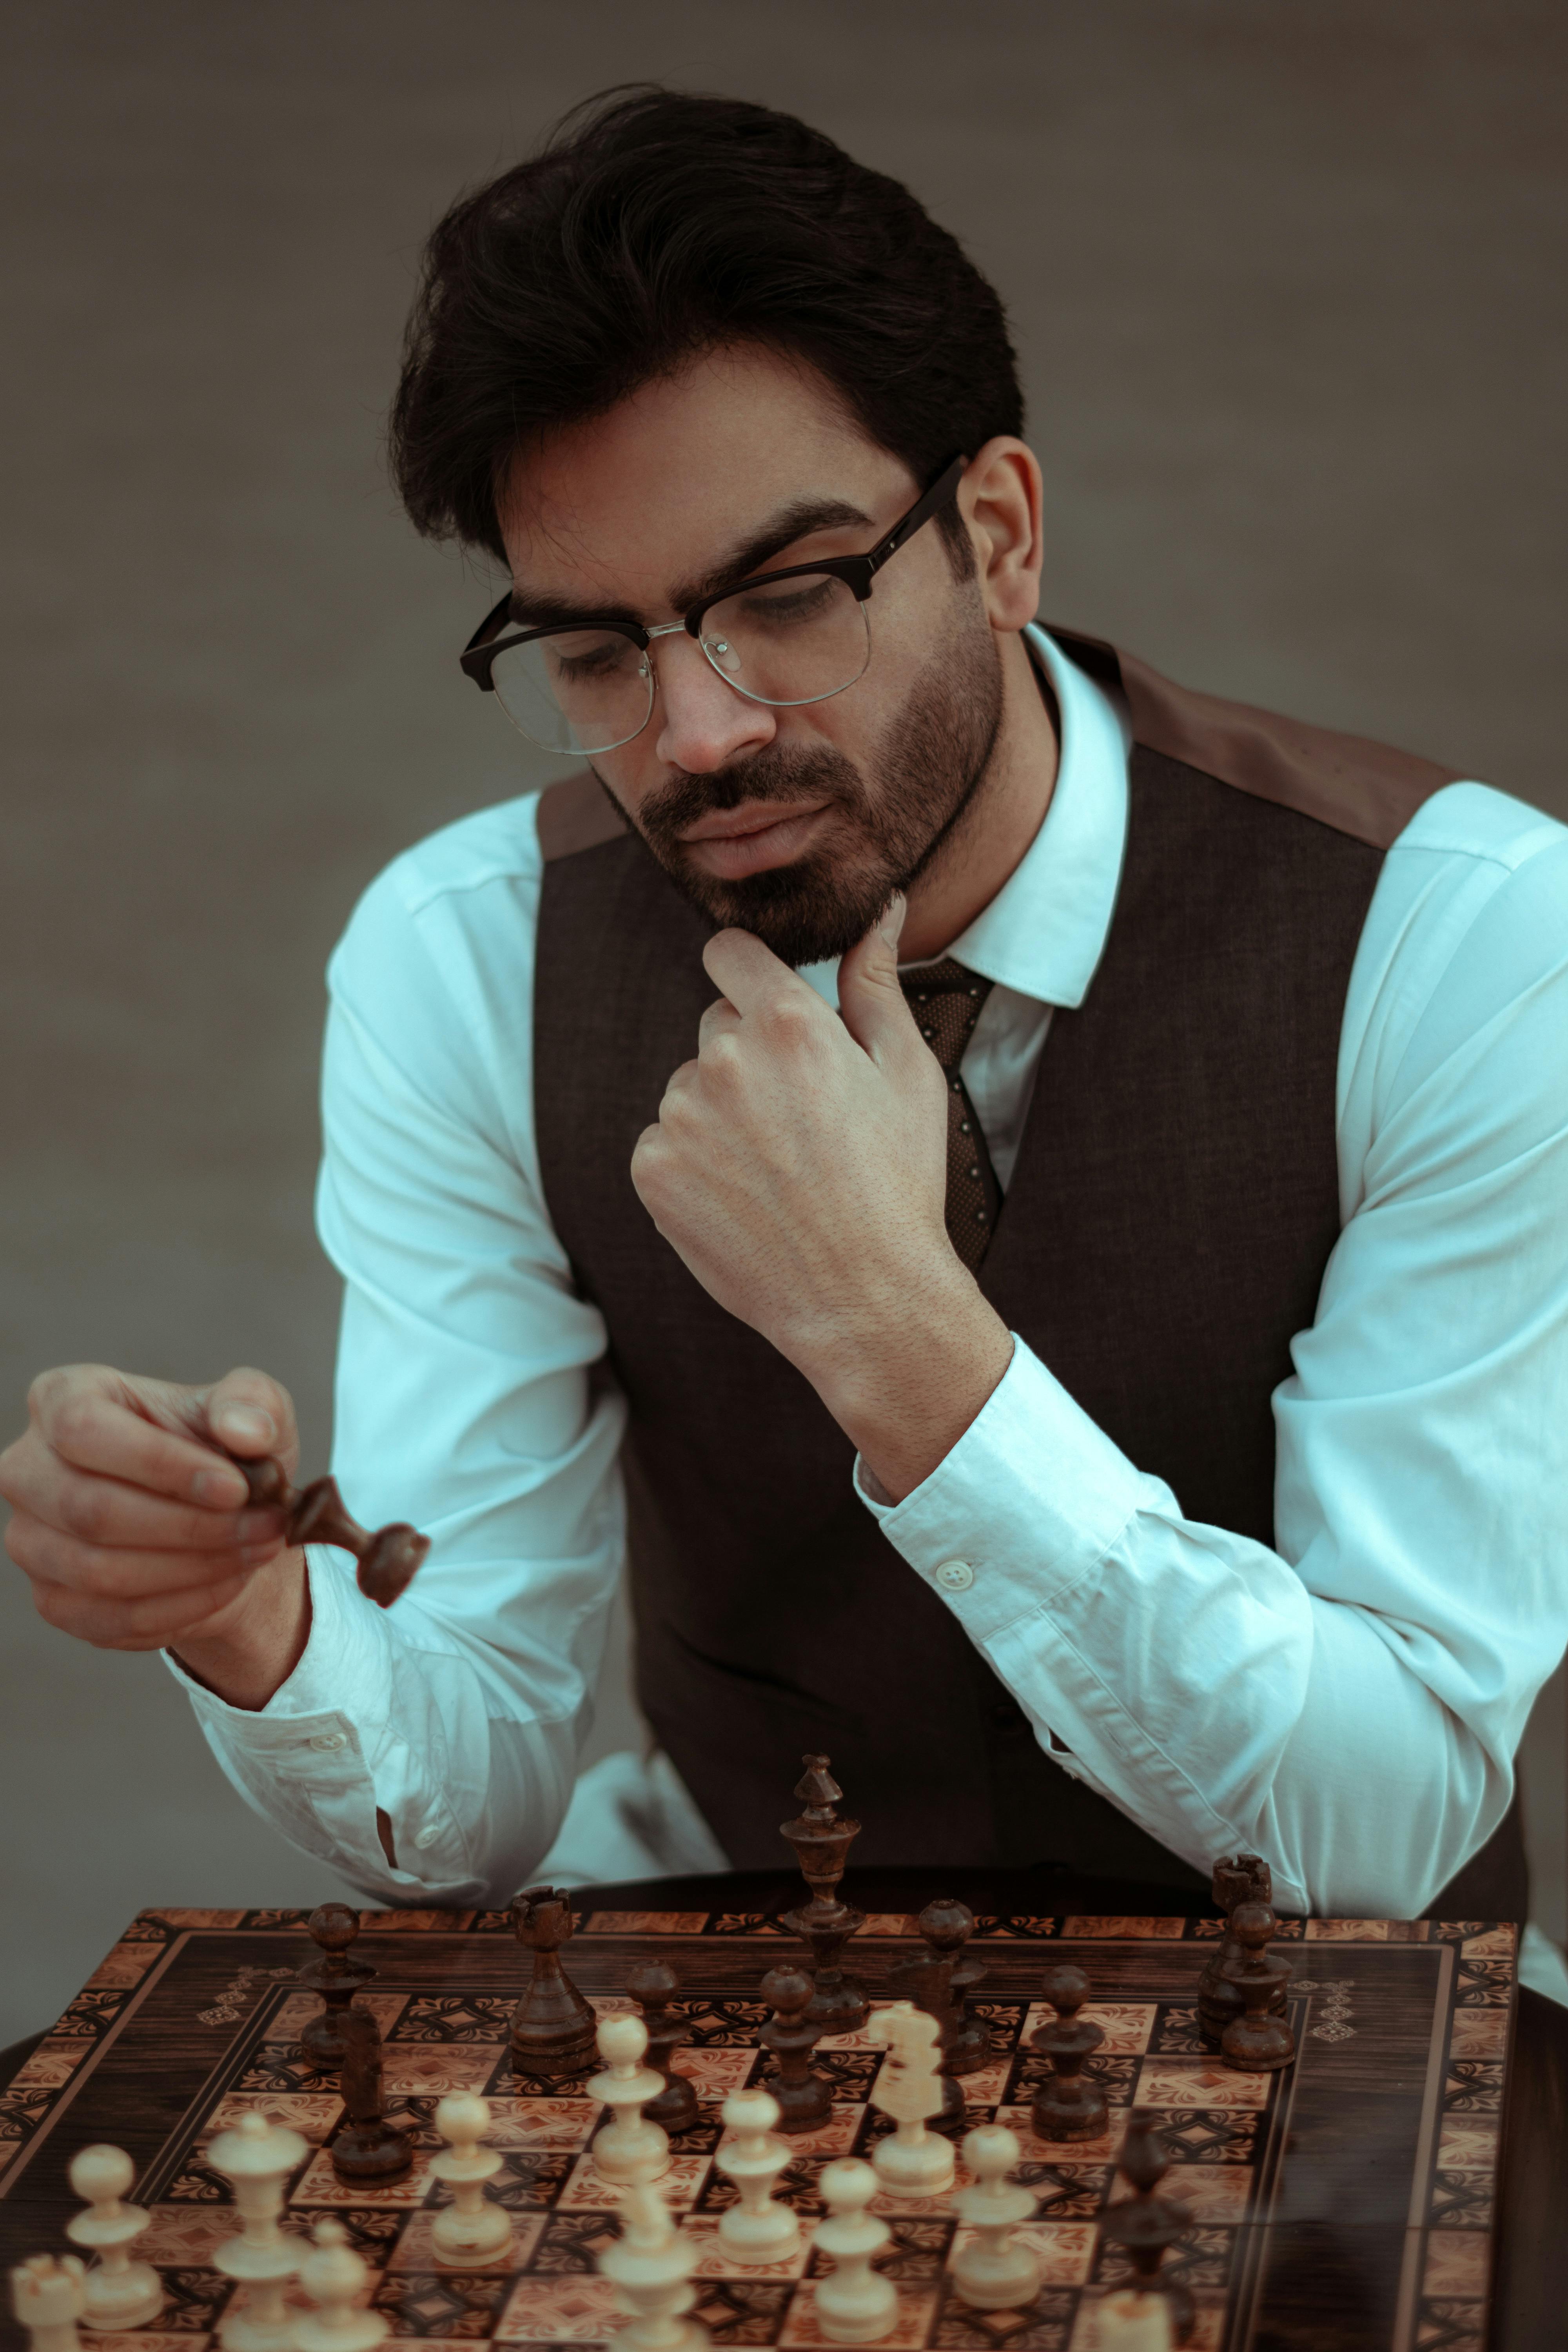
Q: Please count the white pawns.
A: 6